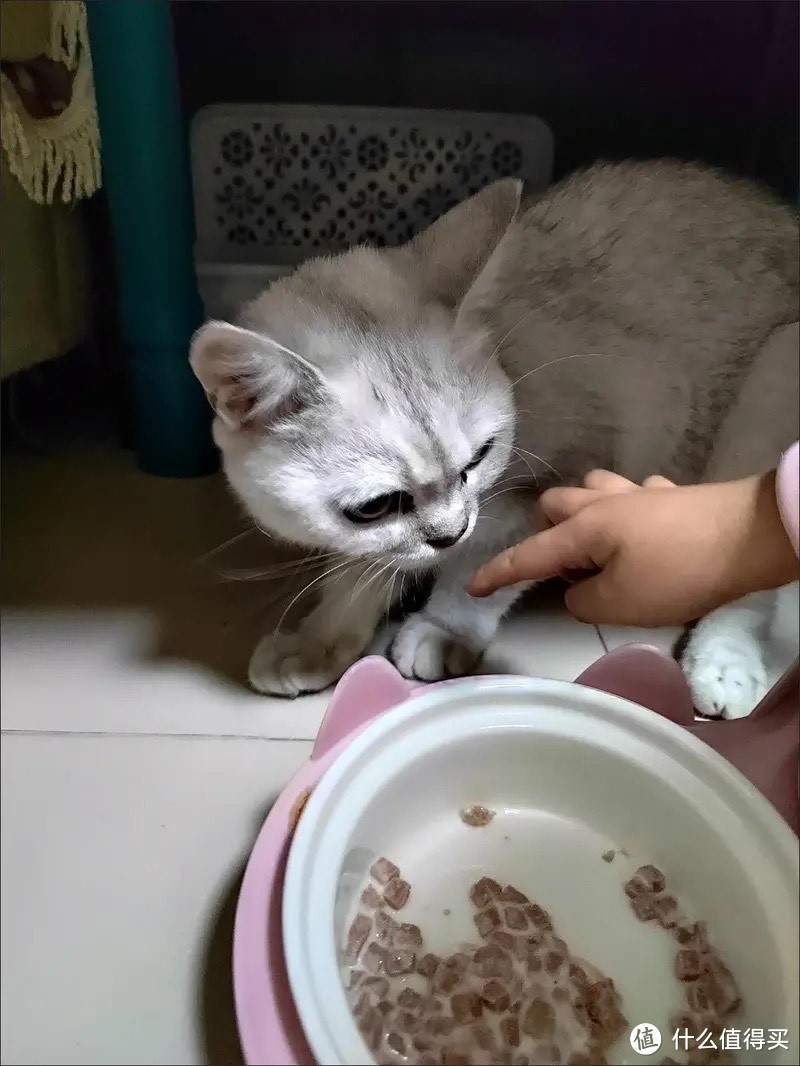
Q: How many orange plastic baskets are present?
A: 0